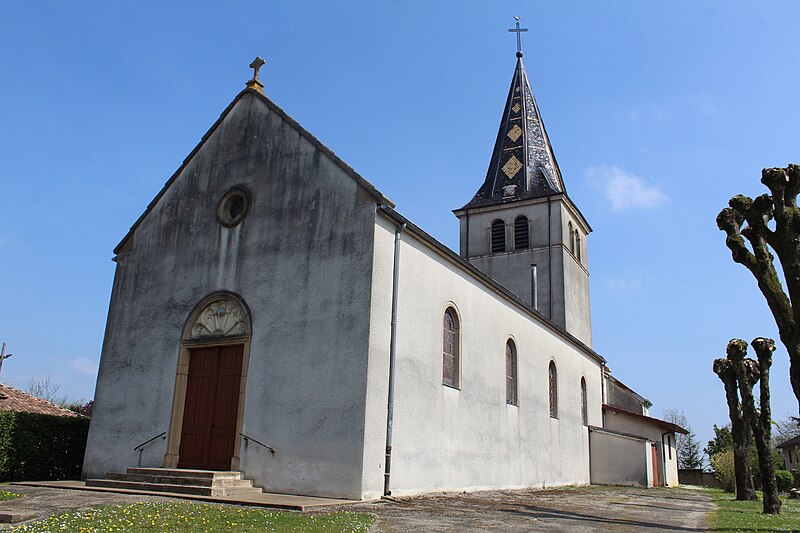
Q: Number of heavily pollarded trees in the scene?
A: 3